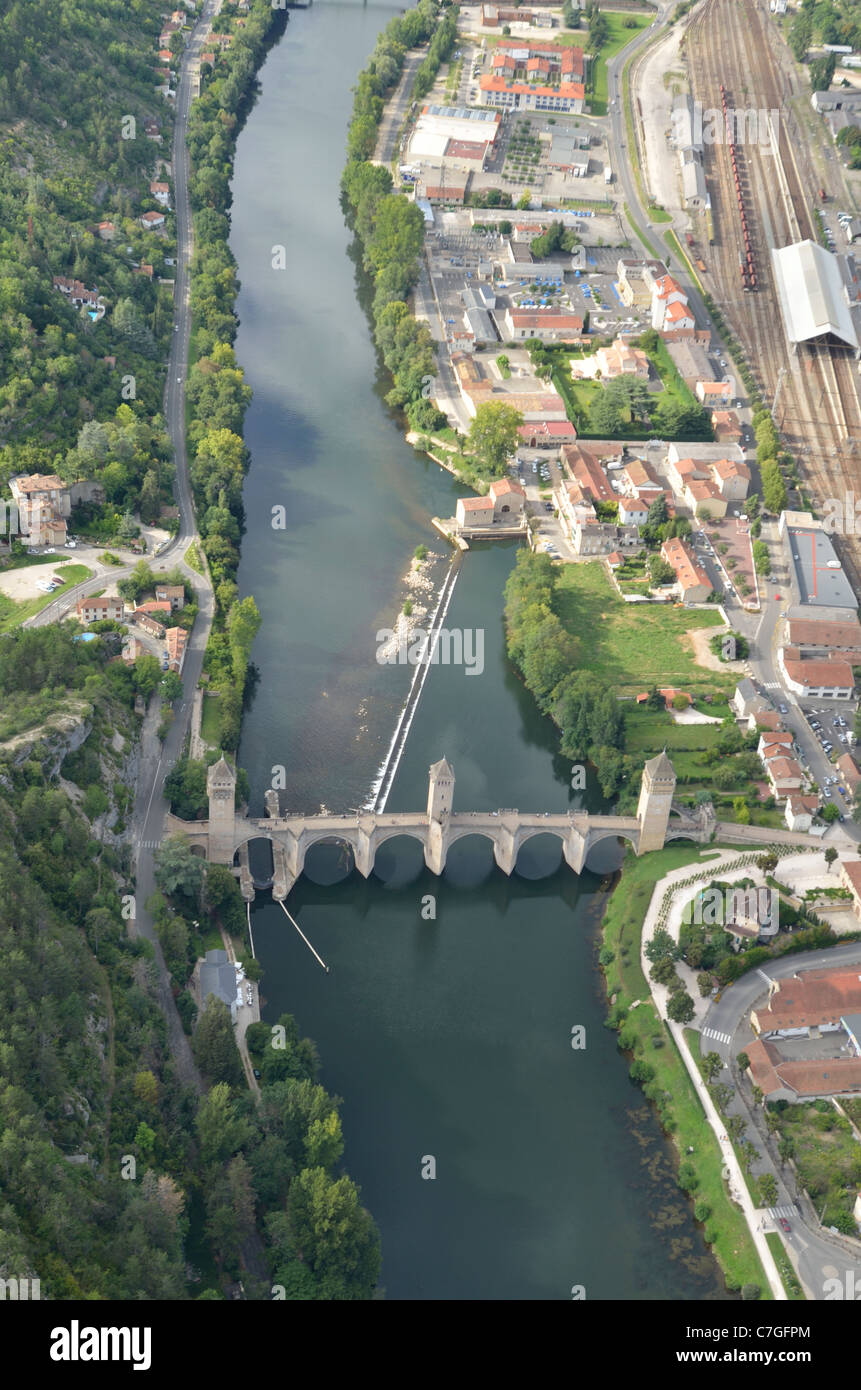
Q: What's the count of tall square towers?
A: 3